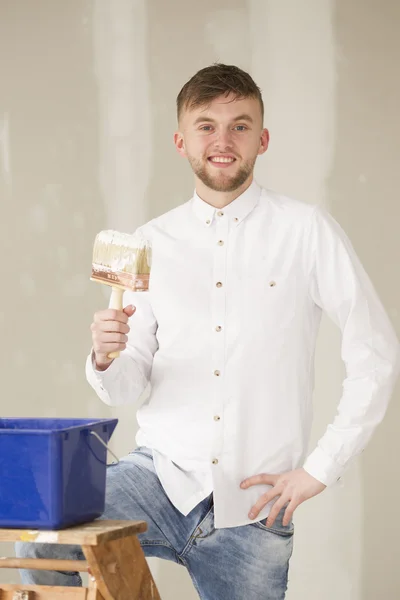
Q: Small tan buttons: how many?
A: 10